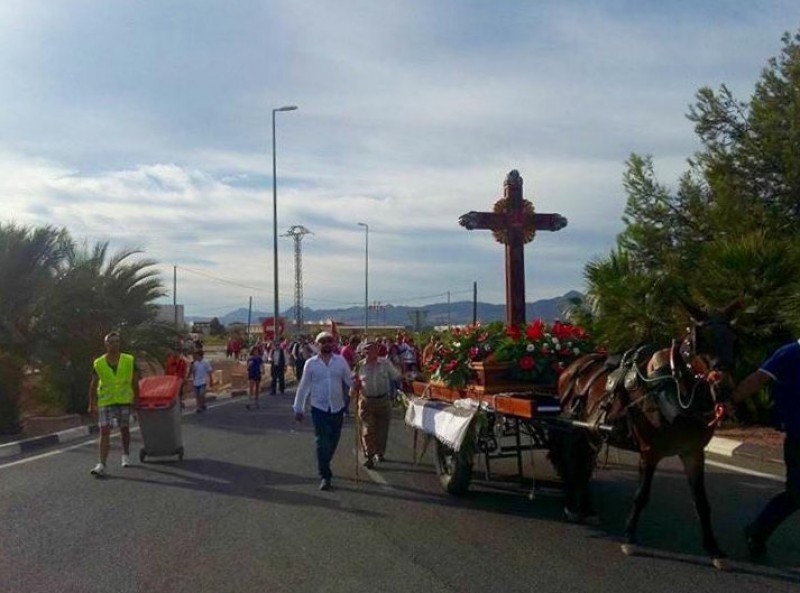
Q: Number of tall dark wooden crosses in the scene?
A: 1